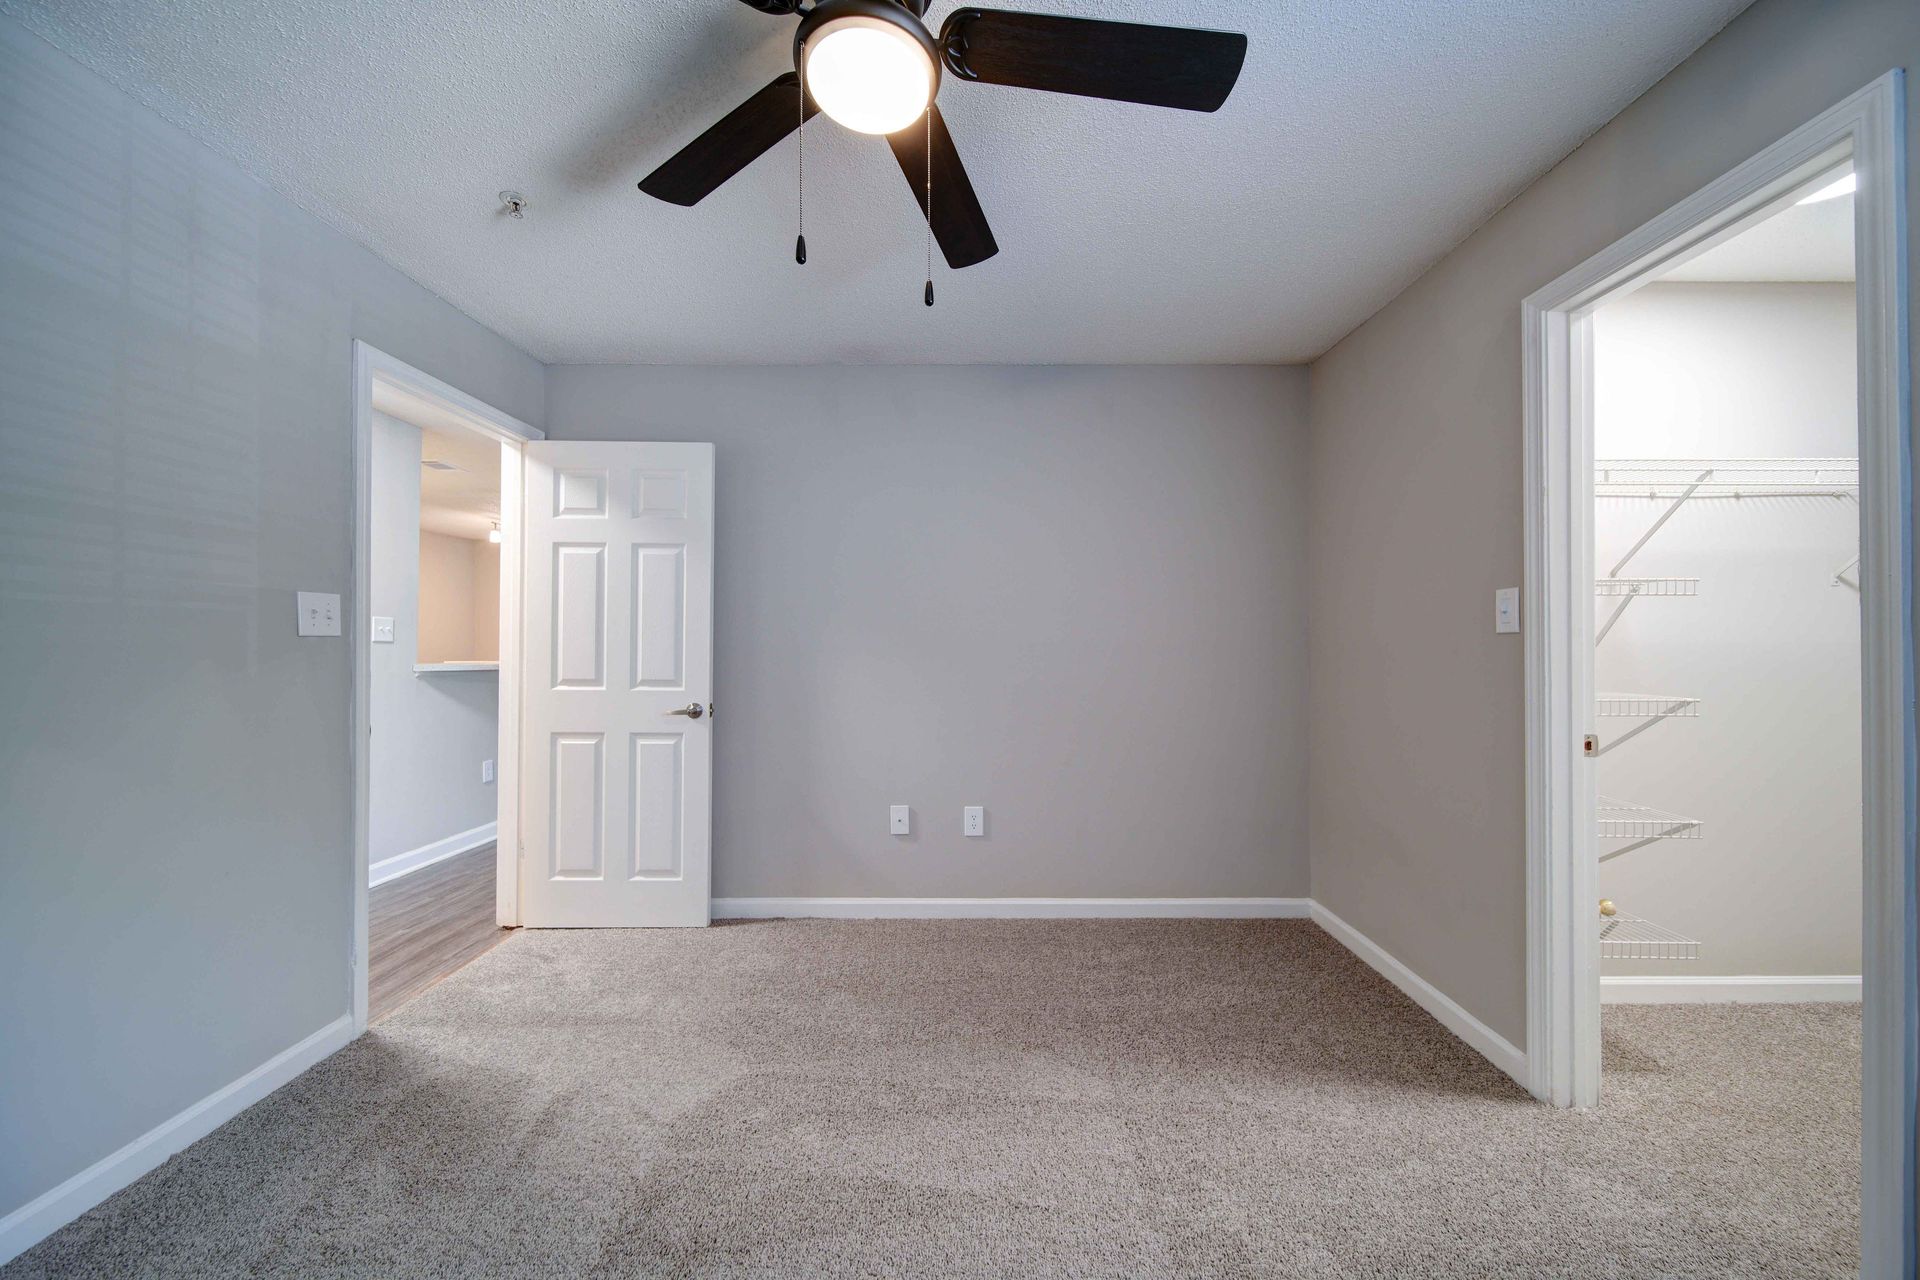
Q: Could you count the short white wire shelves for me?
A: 4